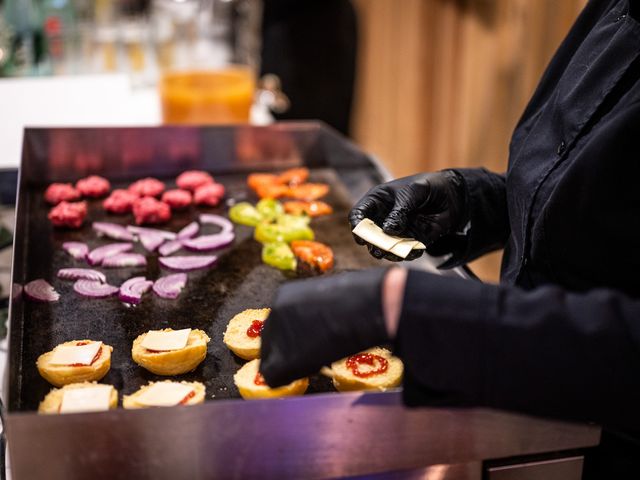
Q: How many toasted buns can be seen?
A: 7